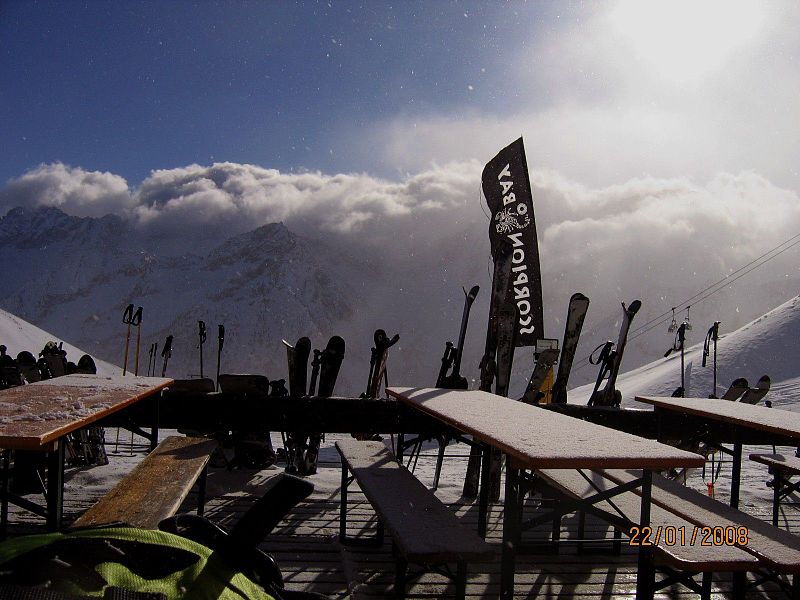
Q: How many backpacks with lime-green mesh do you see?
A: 1